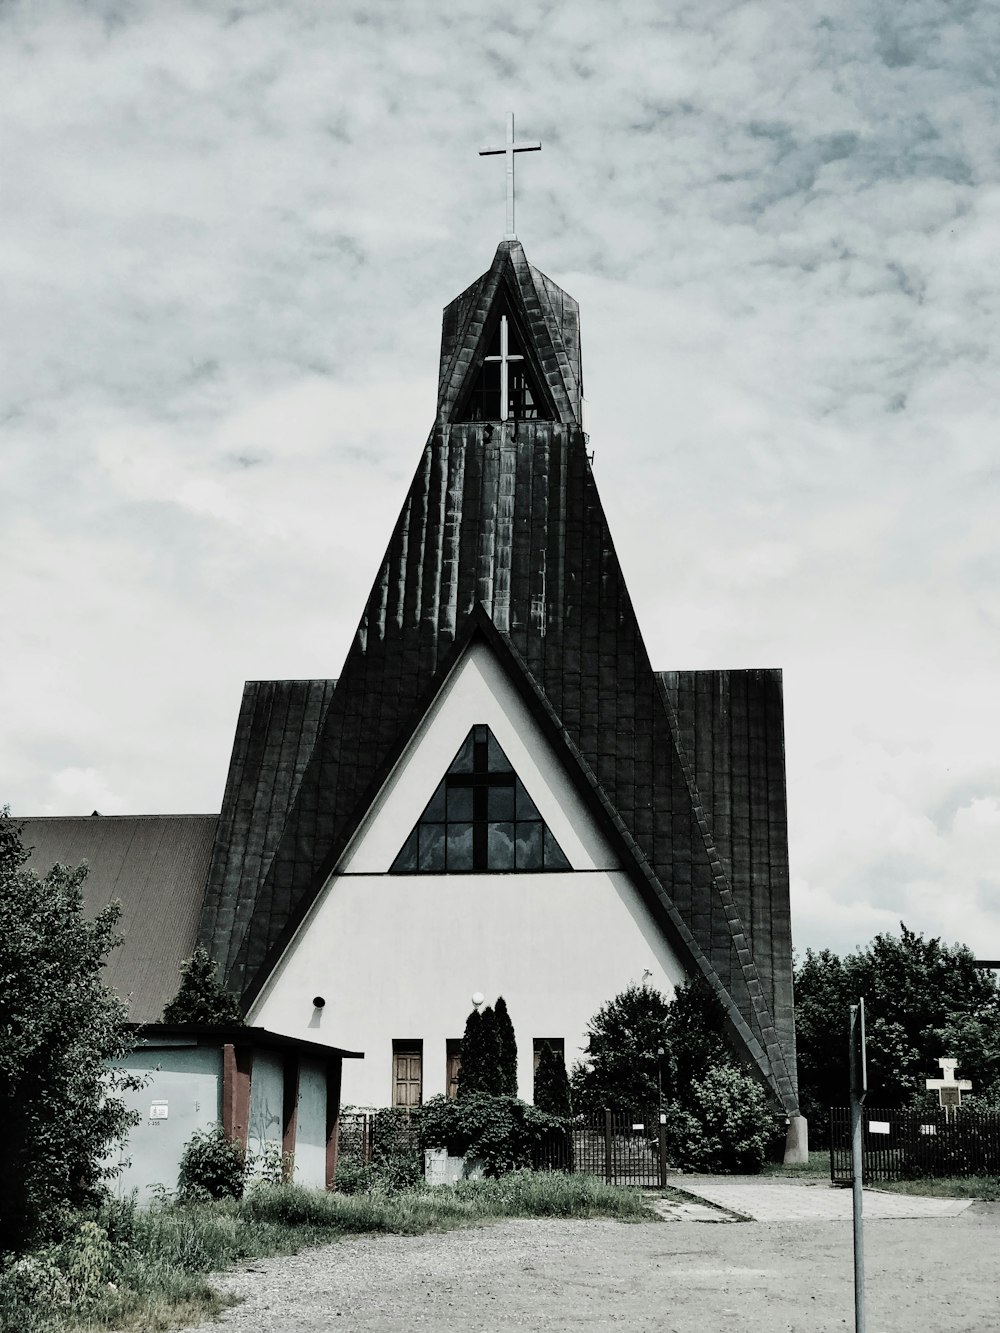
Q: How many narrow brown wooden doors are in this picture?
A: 3